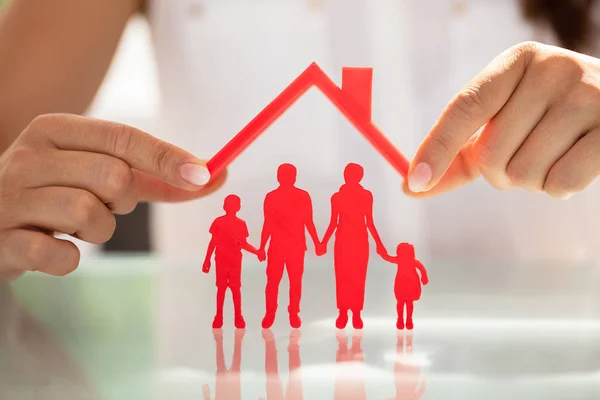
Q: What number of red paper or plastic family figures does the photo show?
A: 4